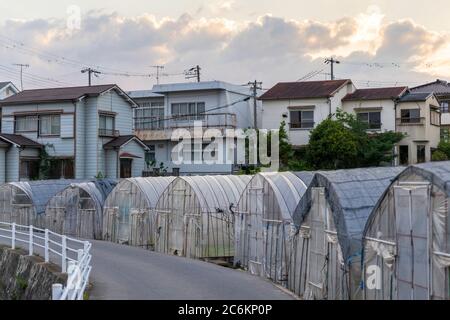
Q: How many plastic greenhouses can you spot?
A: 7